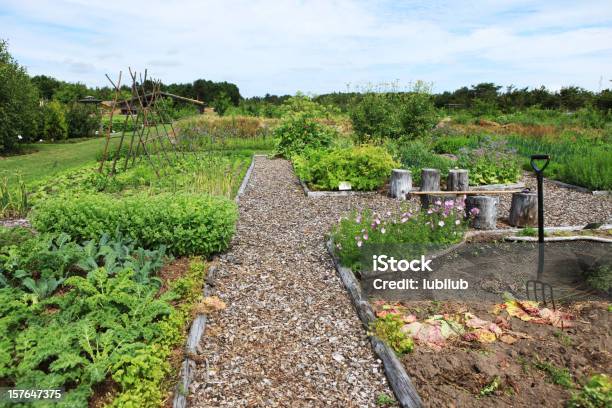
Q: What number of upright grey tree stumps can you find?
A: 5